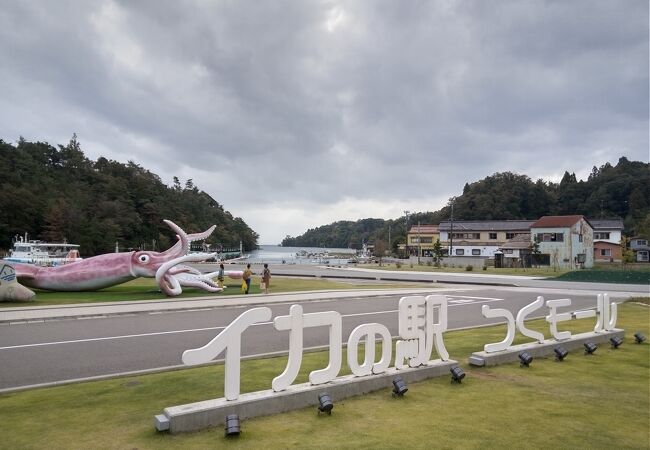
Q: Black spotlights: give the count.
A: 9